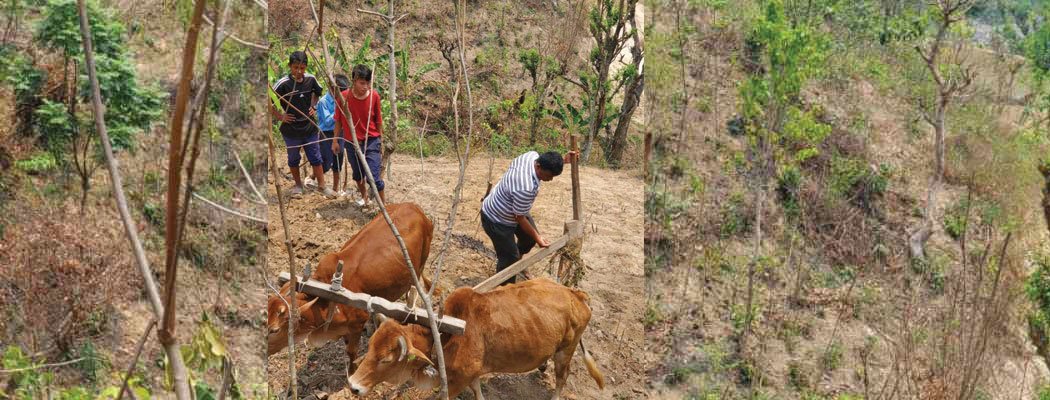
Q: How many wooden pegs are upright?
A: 4